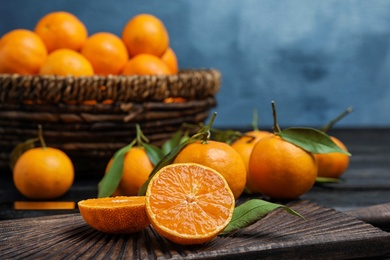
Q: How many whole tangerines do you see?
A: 13